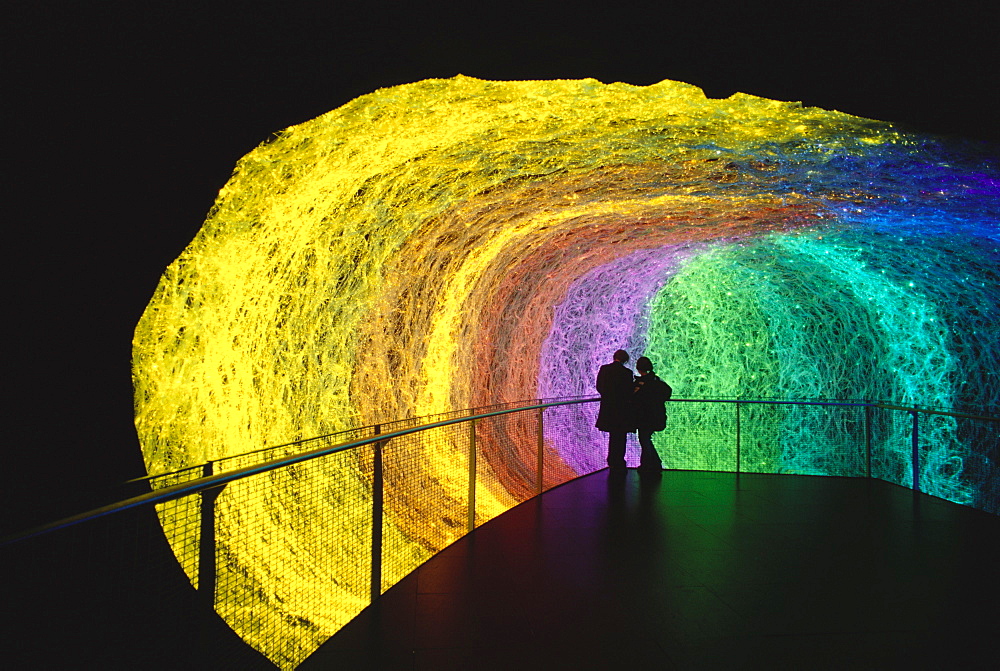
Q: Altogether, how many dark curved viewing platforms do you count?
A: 1